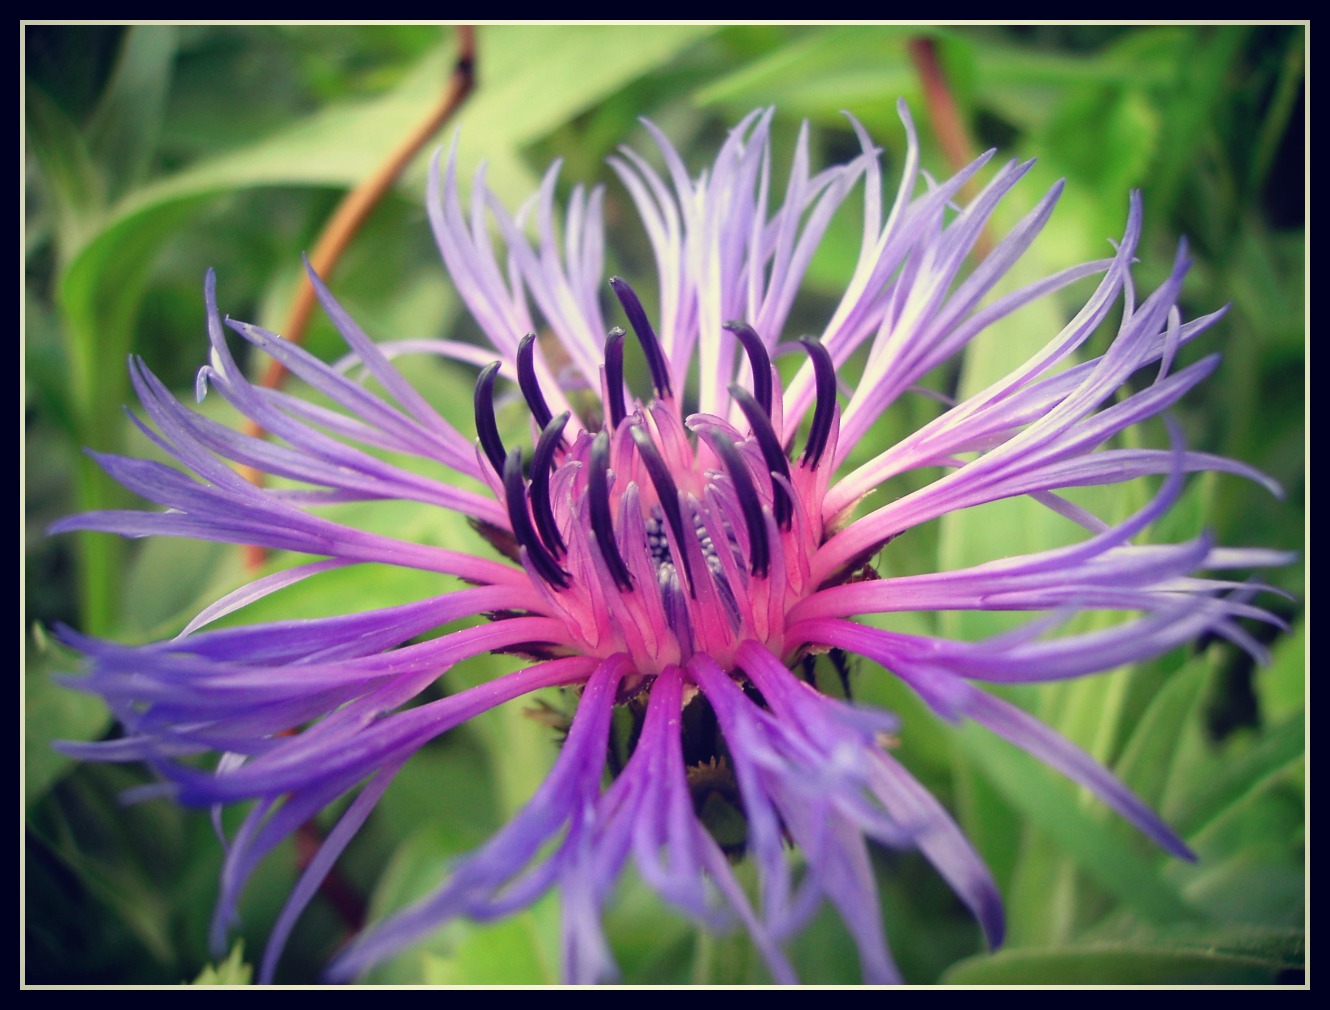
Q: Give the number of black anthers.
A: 12